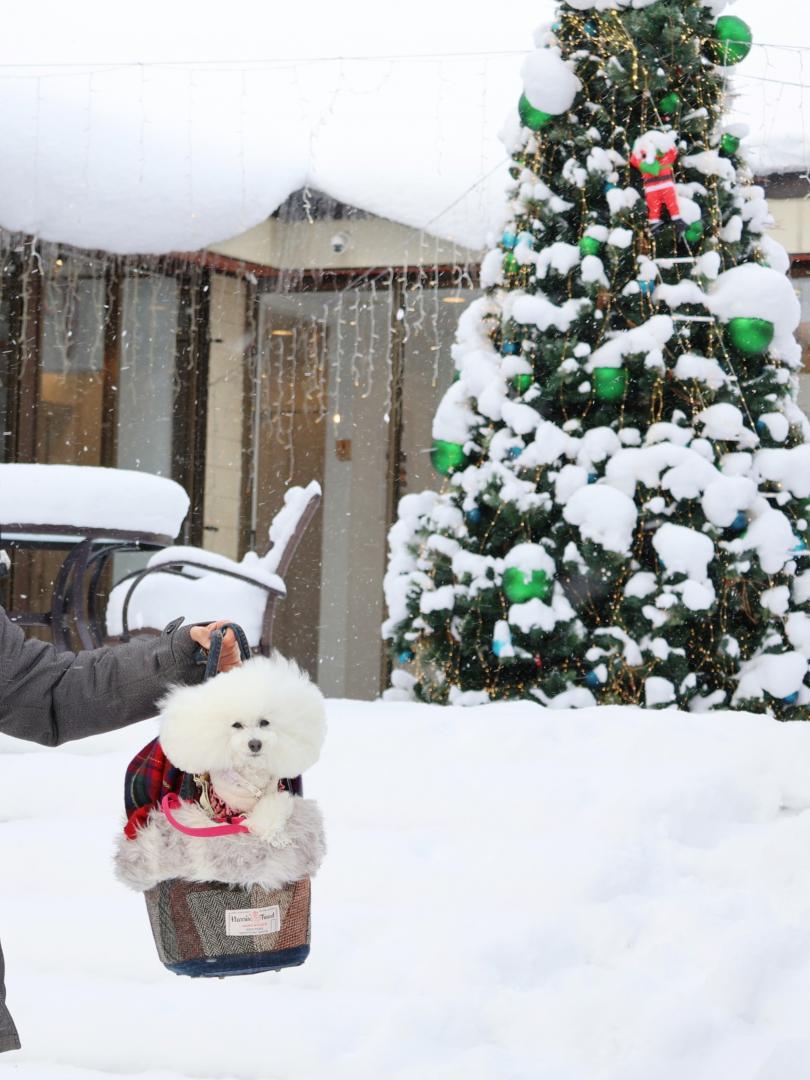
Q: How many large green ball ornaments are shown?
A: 6